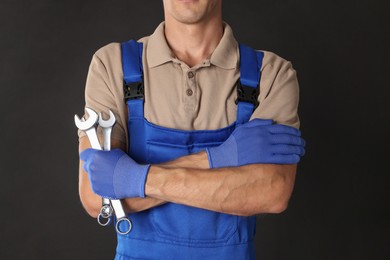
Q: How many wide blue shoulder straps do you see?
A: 2